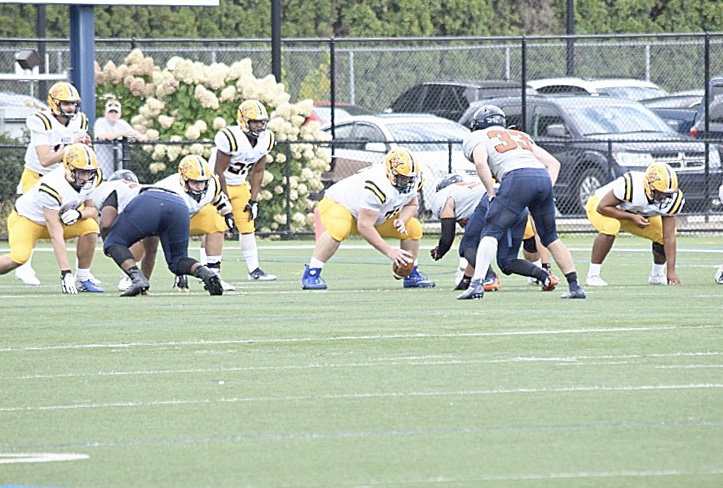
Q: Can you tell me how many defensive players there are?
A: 3